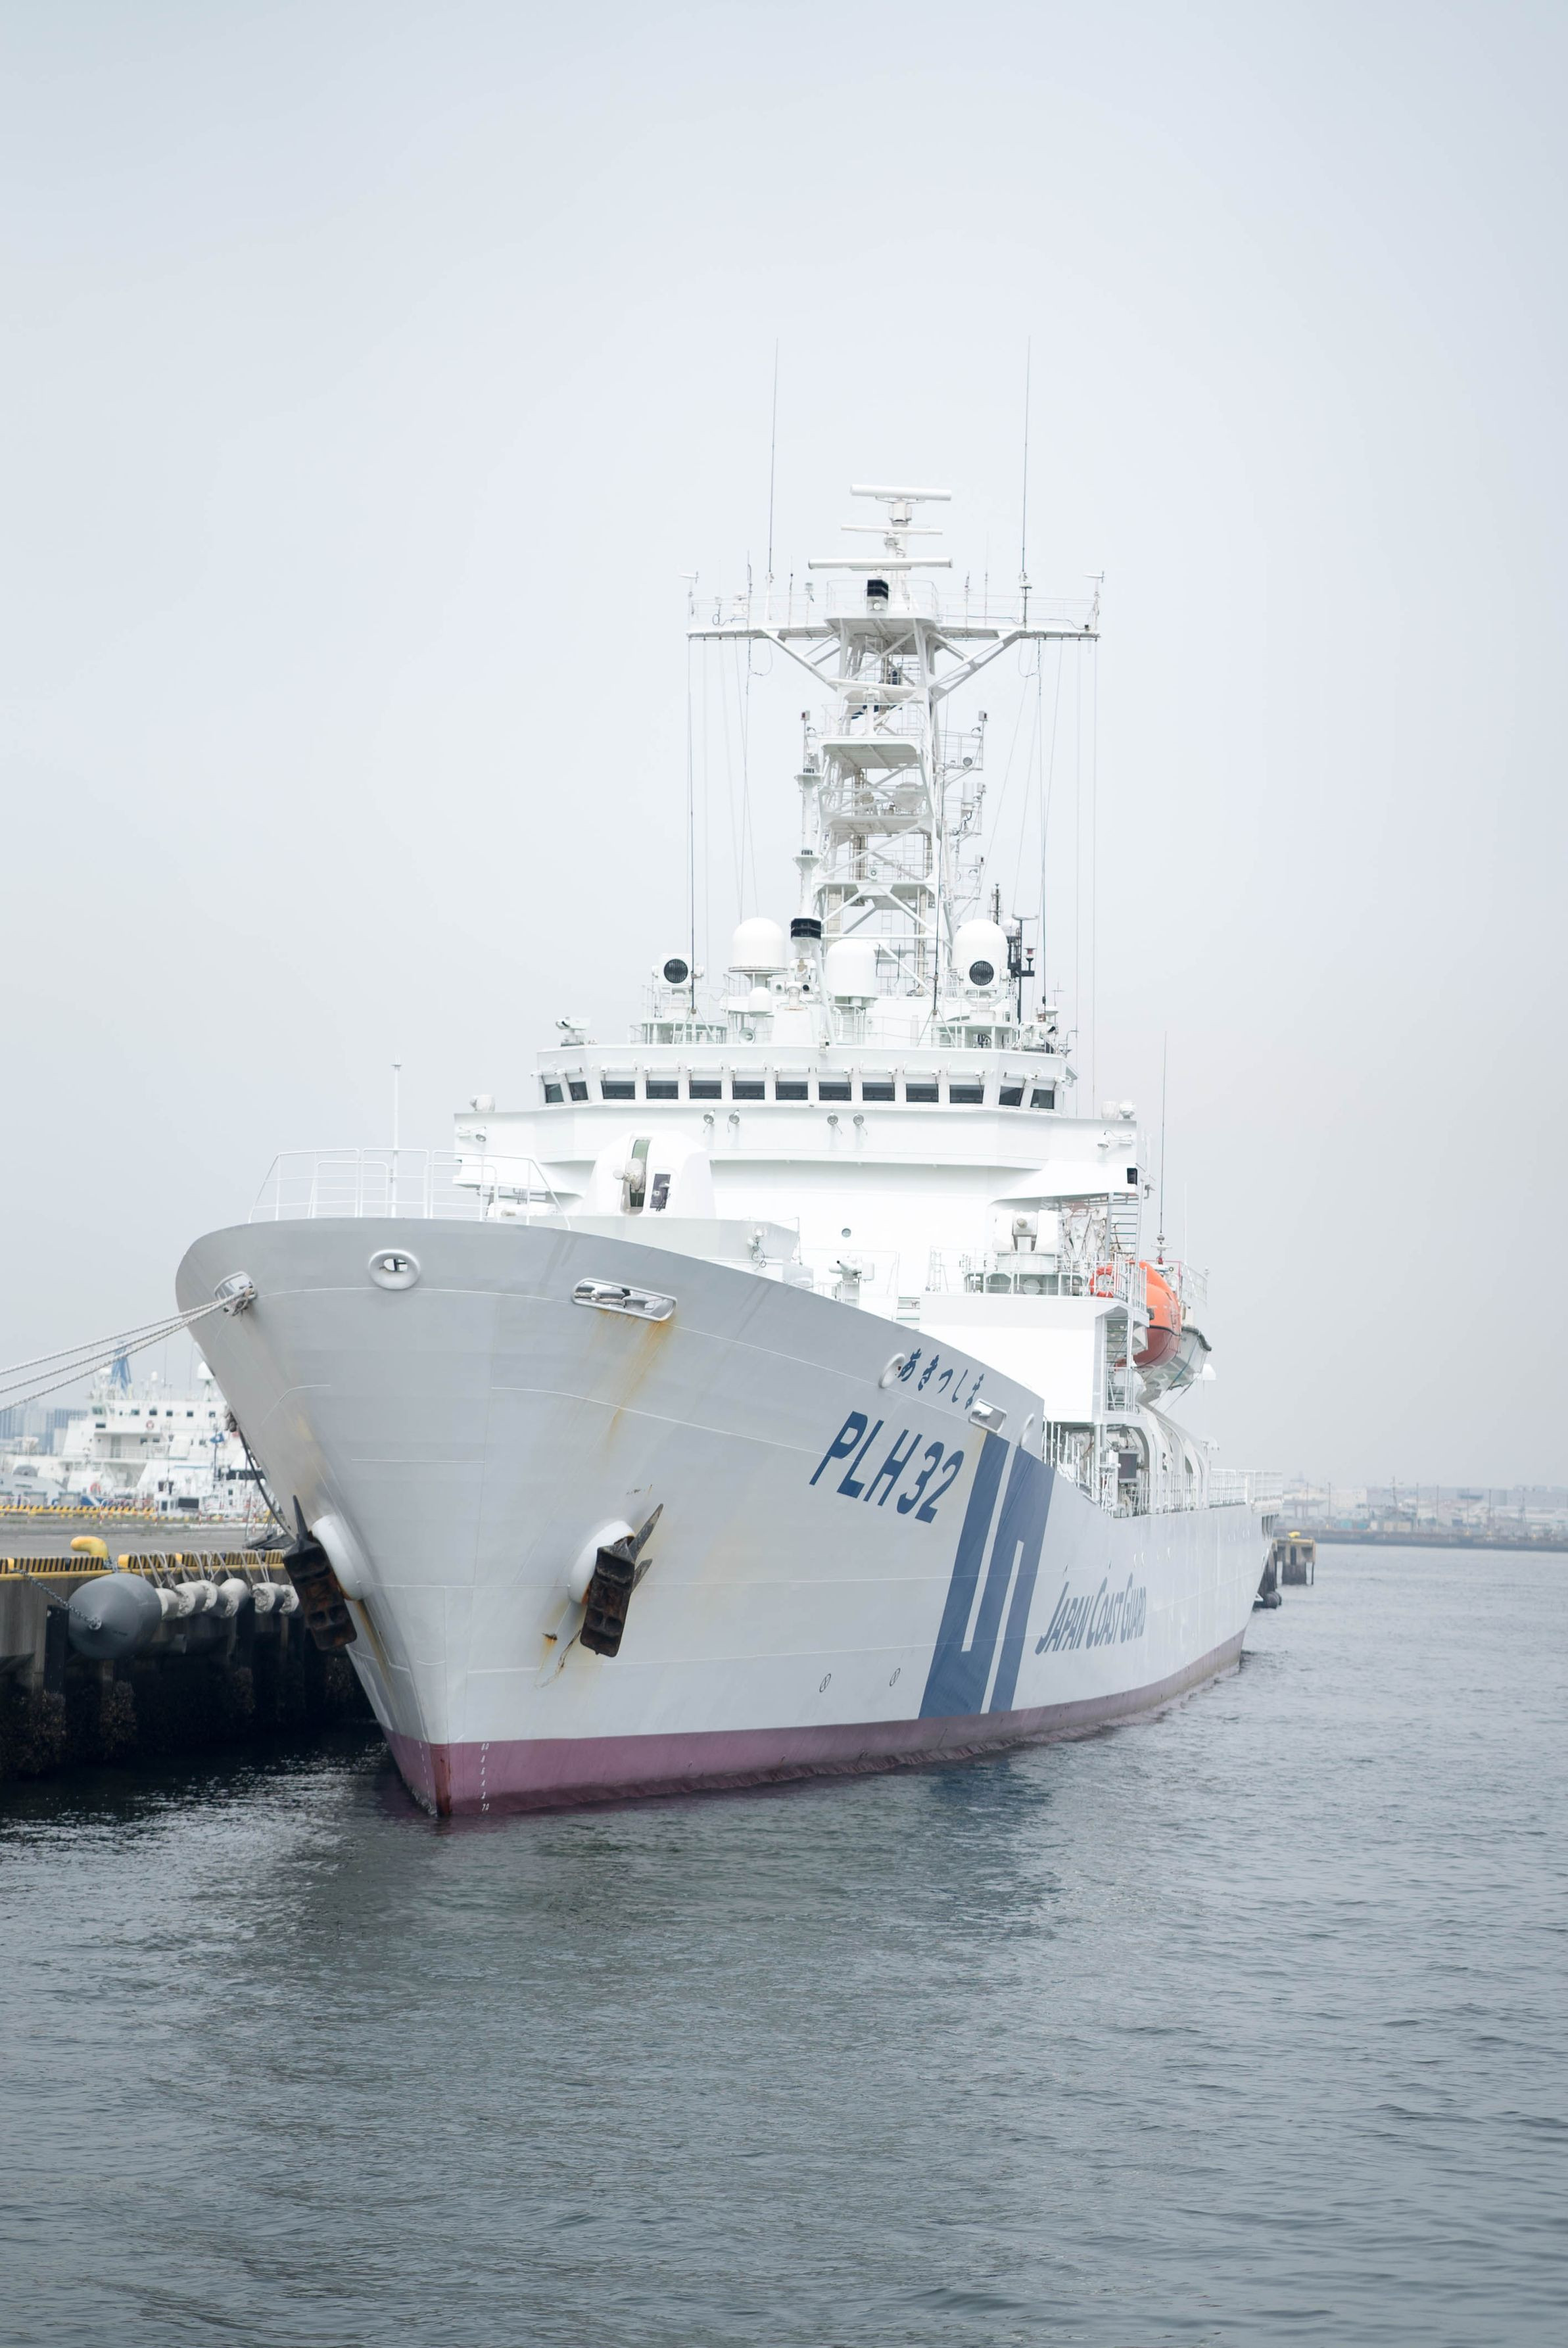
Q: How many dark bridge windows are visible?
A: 13